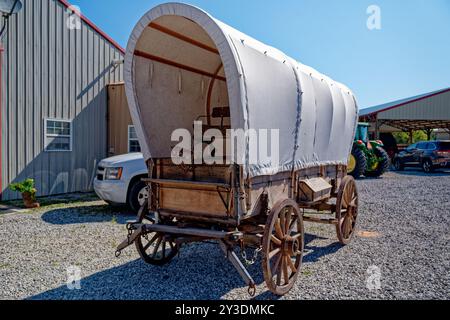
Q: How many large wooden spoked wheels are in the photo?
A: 3